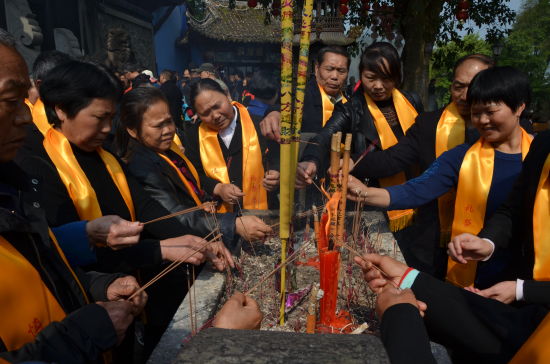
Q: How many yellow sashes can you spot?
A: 11